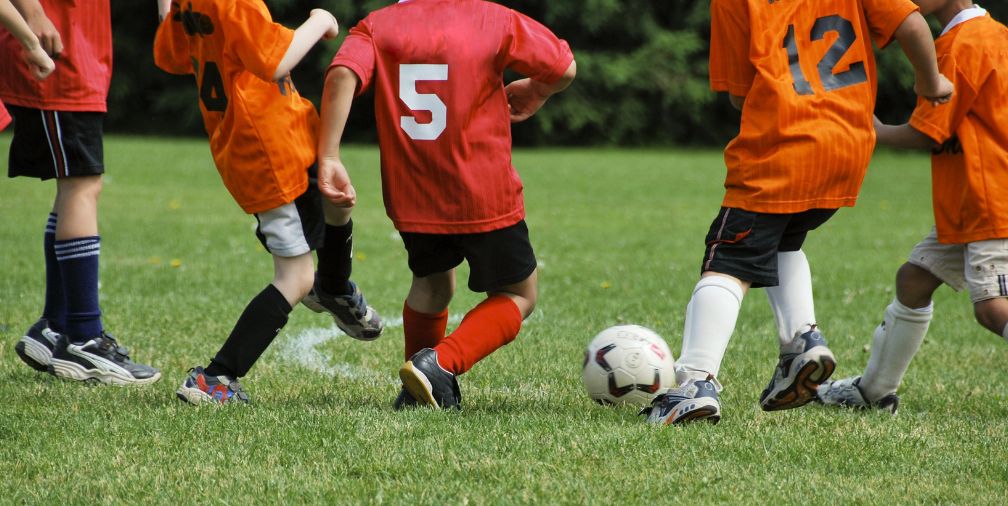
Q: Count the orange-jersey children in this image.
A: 3